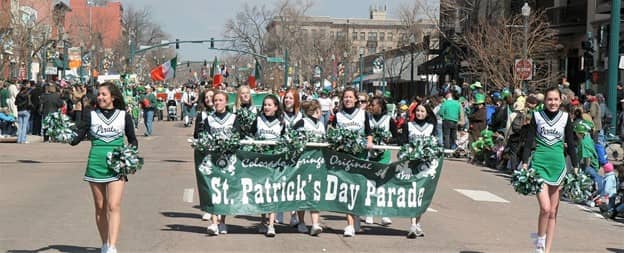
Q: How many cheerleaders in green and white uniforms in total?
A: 11